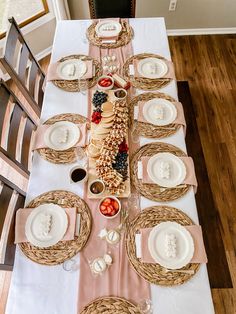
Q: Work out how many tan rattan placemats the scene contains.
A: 9